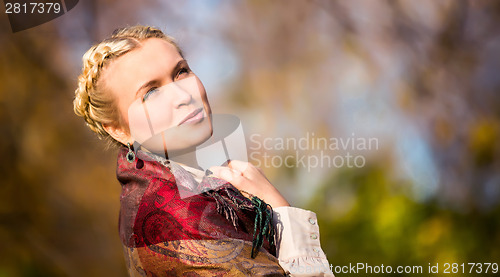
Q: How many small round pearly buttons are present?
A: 3